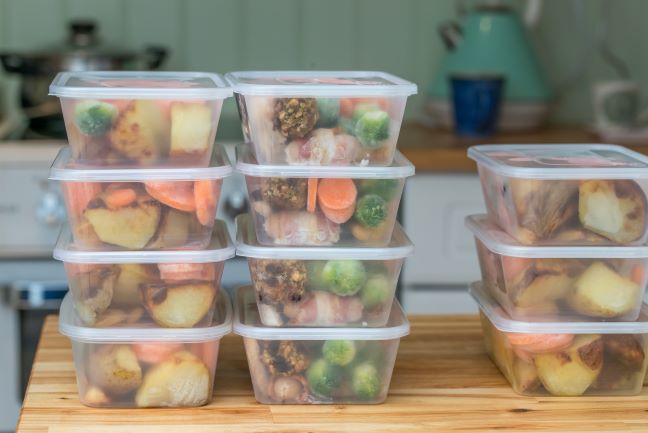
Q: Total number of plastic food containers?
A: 11